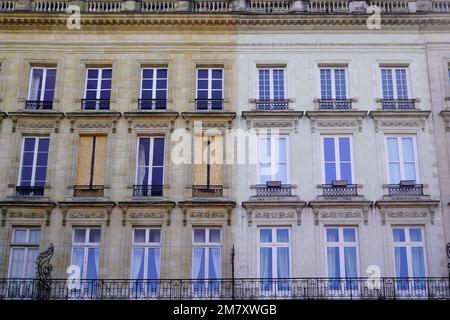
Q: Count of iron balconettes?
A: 14